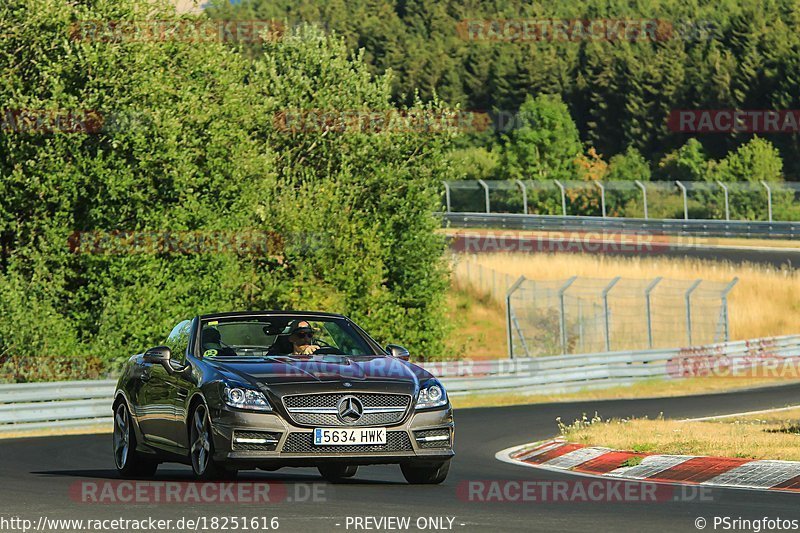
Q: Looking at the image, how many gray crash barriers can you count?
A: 2